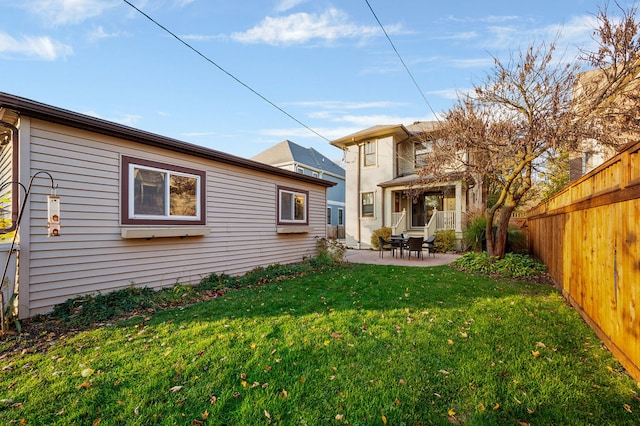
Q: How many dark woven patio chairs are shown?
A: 4